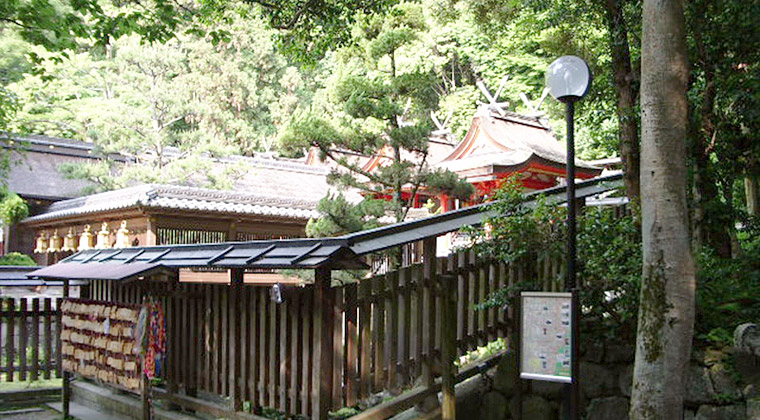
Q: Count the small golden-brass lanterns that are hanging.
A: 6